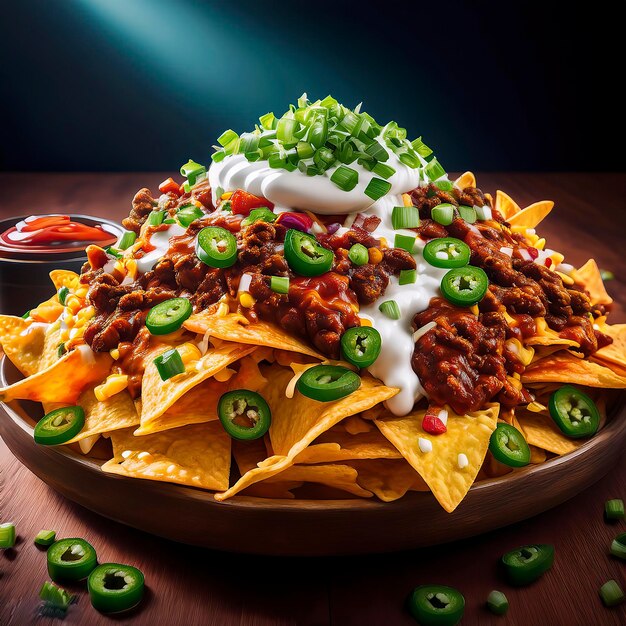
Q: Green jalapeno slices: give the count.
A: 15